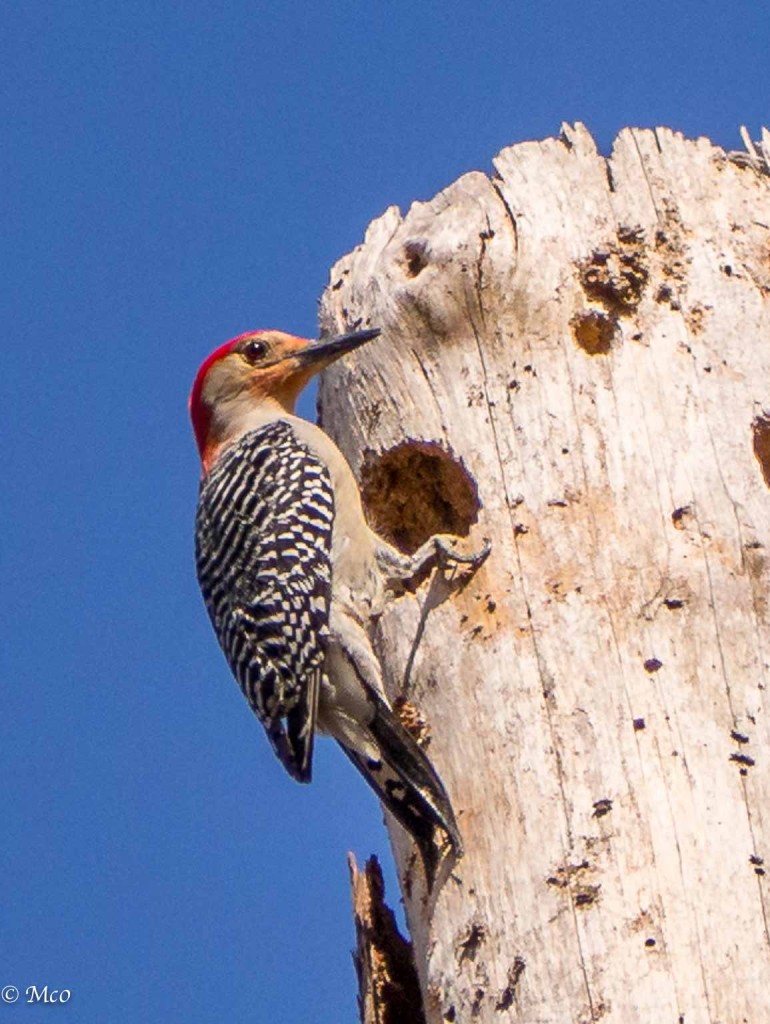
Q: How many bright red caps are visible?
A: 1